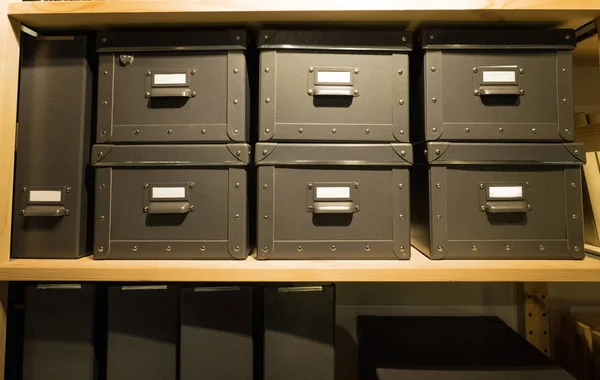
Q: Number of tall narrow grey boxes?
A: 5